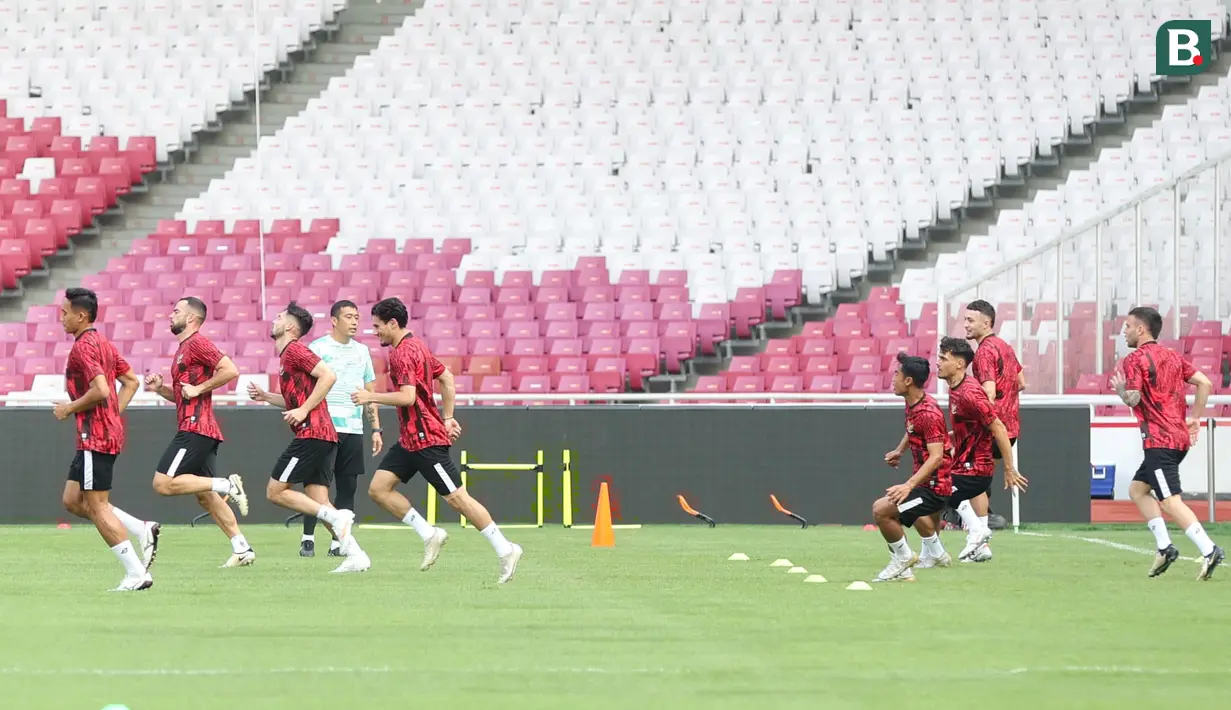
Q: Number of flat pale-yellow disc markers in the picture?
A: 5